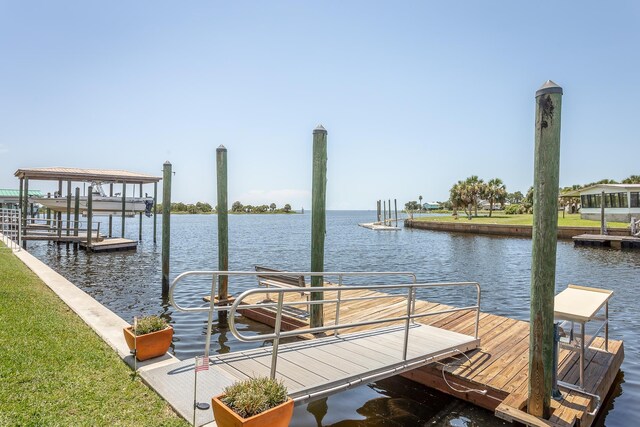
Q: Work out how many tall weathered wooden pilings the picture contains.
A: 4